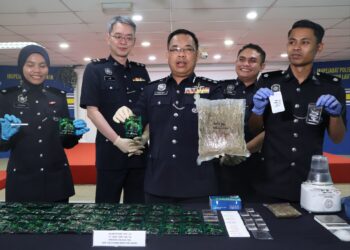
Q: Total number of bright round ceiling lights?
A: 9